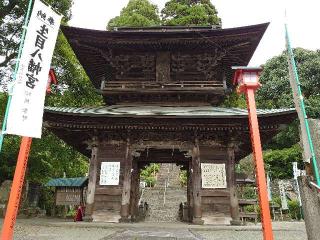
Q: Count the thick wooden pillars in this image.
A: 4